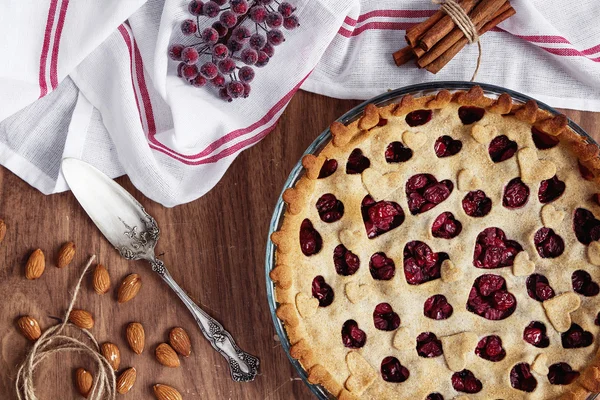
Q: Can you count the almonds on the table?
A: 14